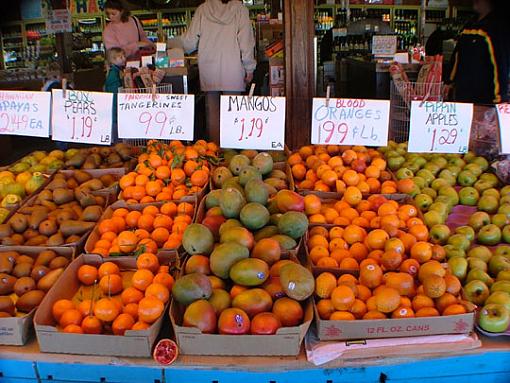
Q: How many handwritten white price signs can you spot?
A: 7